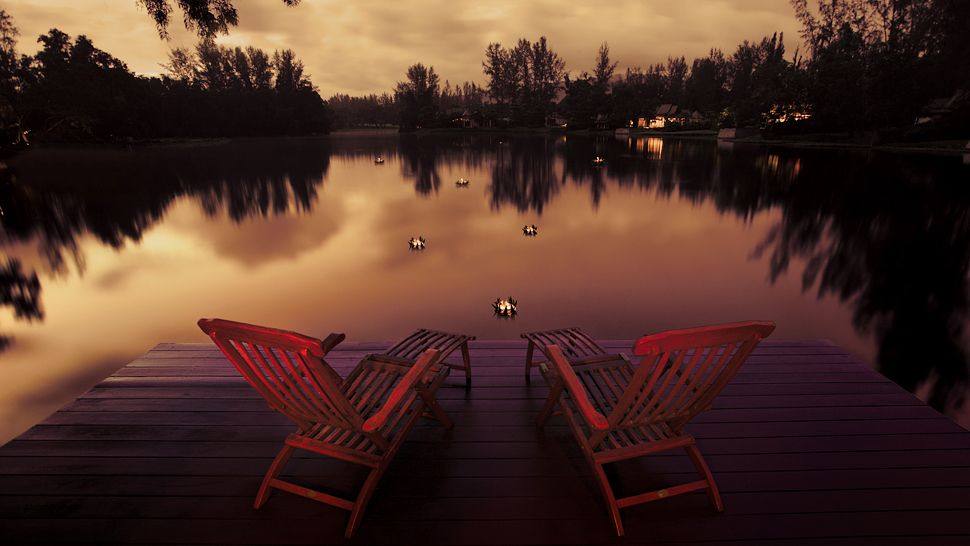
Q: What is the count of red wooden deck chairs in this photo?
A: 2